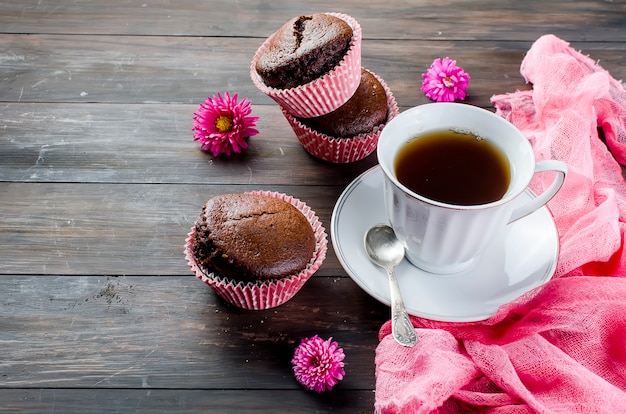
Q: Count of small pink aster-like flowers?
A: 3